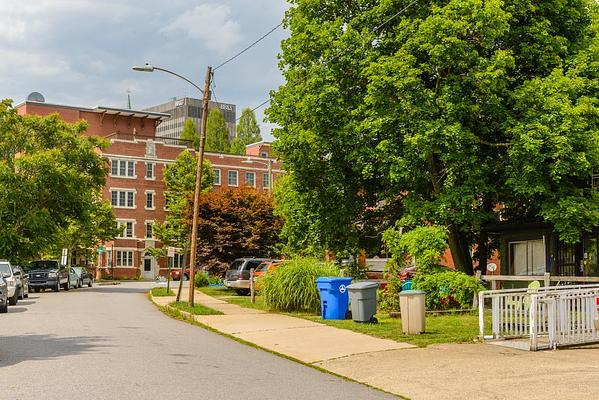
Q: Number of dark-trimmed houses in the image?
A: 1